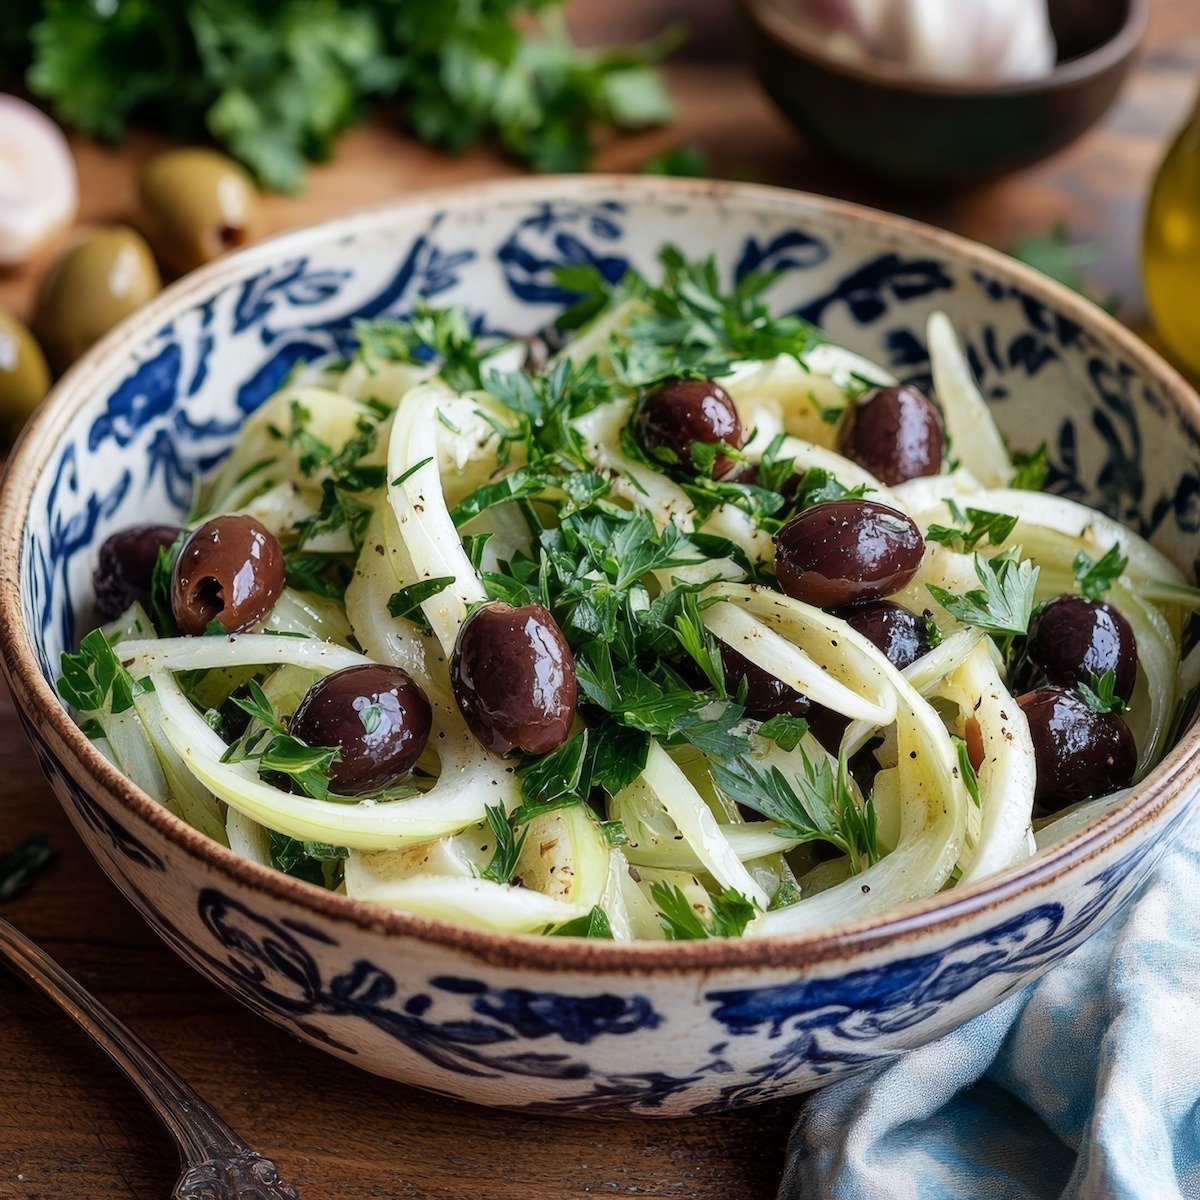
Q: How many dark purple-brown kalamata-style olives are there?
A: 11